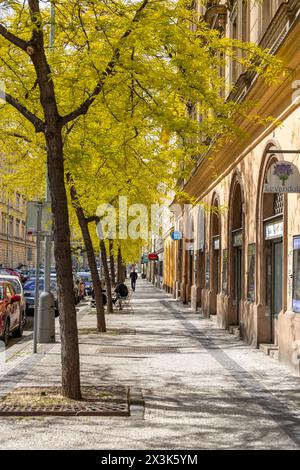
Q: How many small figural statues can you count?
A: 0